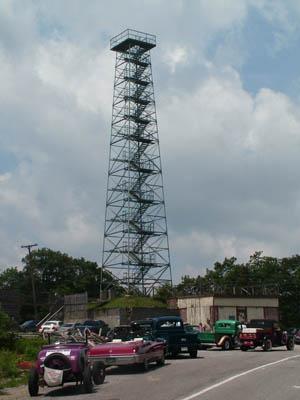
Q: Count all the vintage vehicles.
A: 5